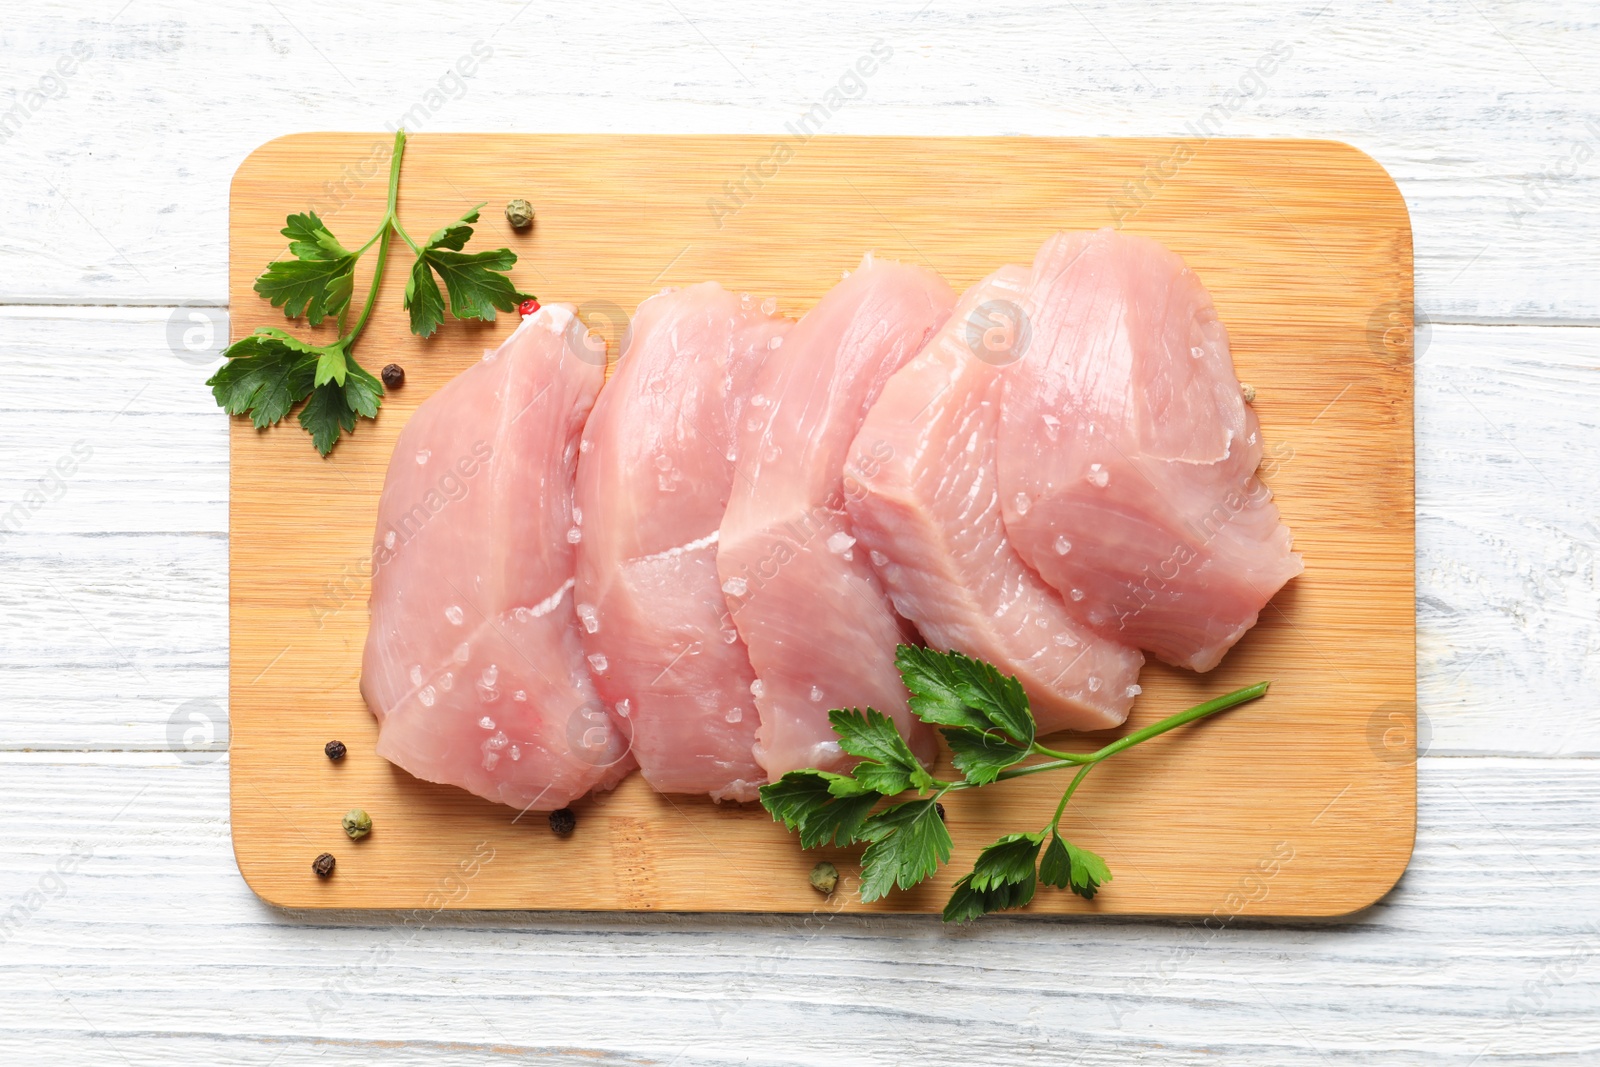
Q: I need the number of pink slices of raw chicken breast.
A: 5